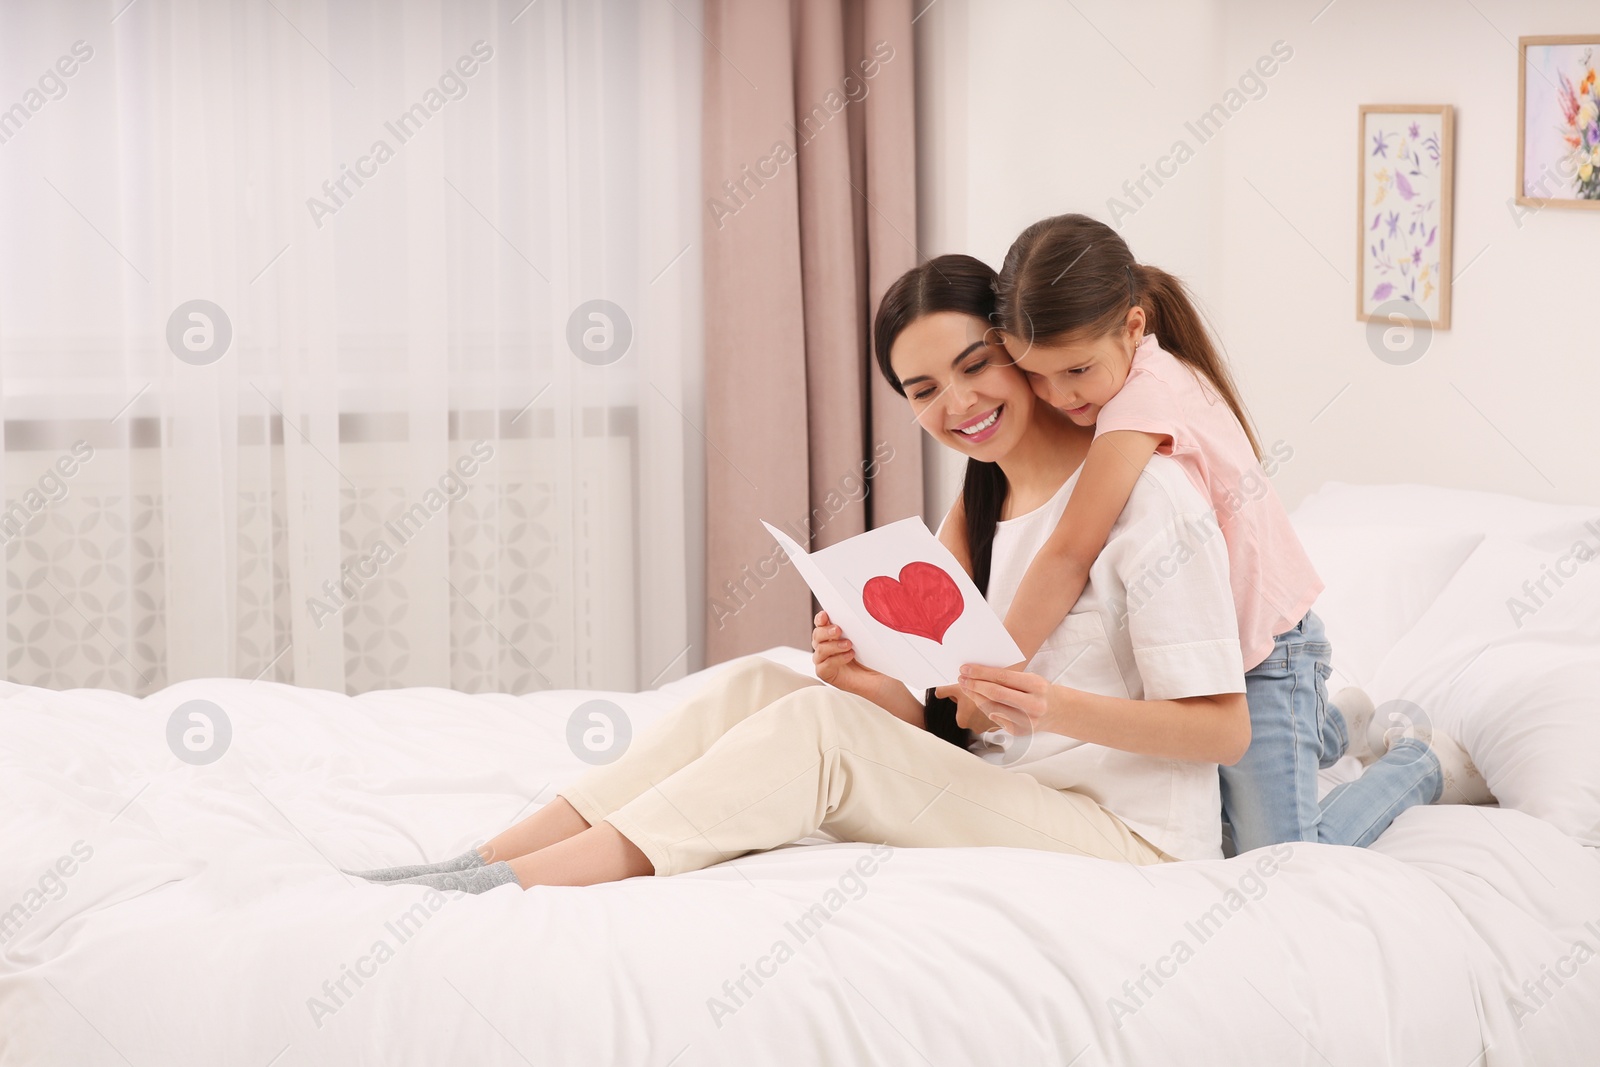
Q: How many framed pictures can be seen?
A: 2